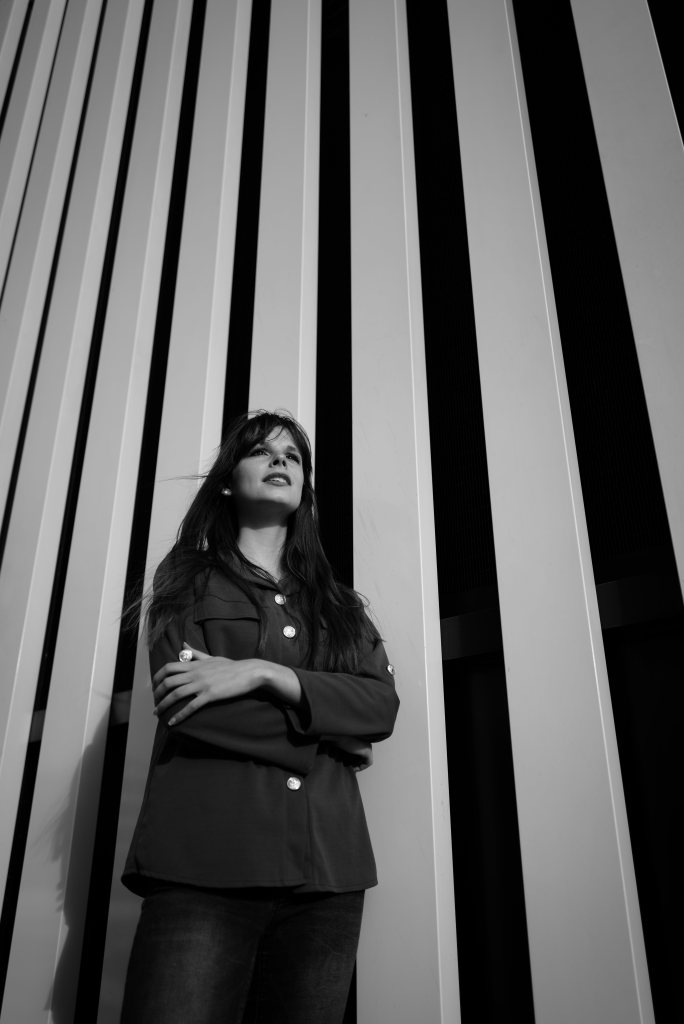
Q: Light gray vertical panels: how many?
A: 10